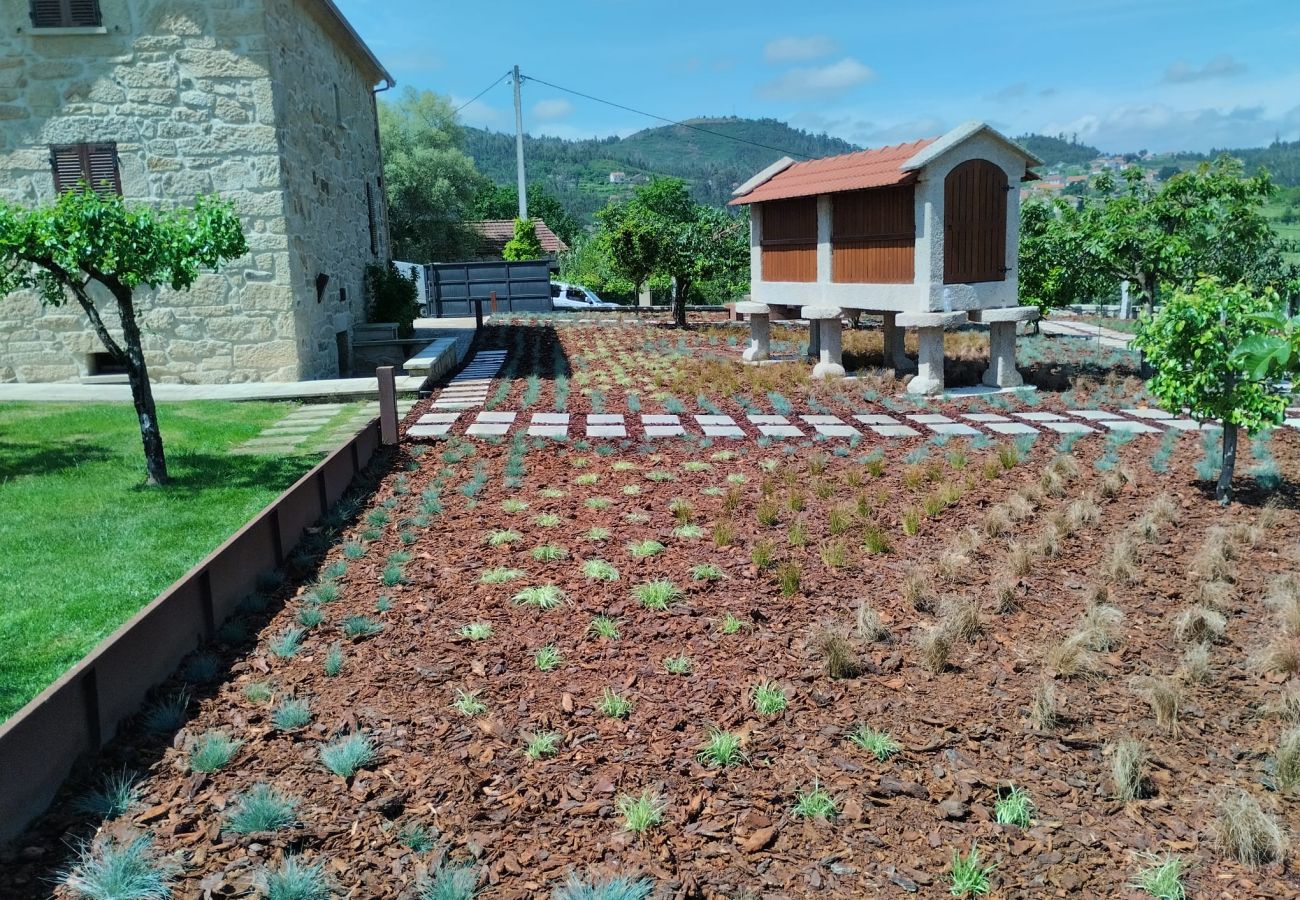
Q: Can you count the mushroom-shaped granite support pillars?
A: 6